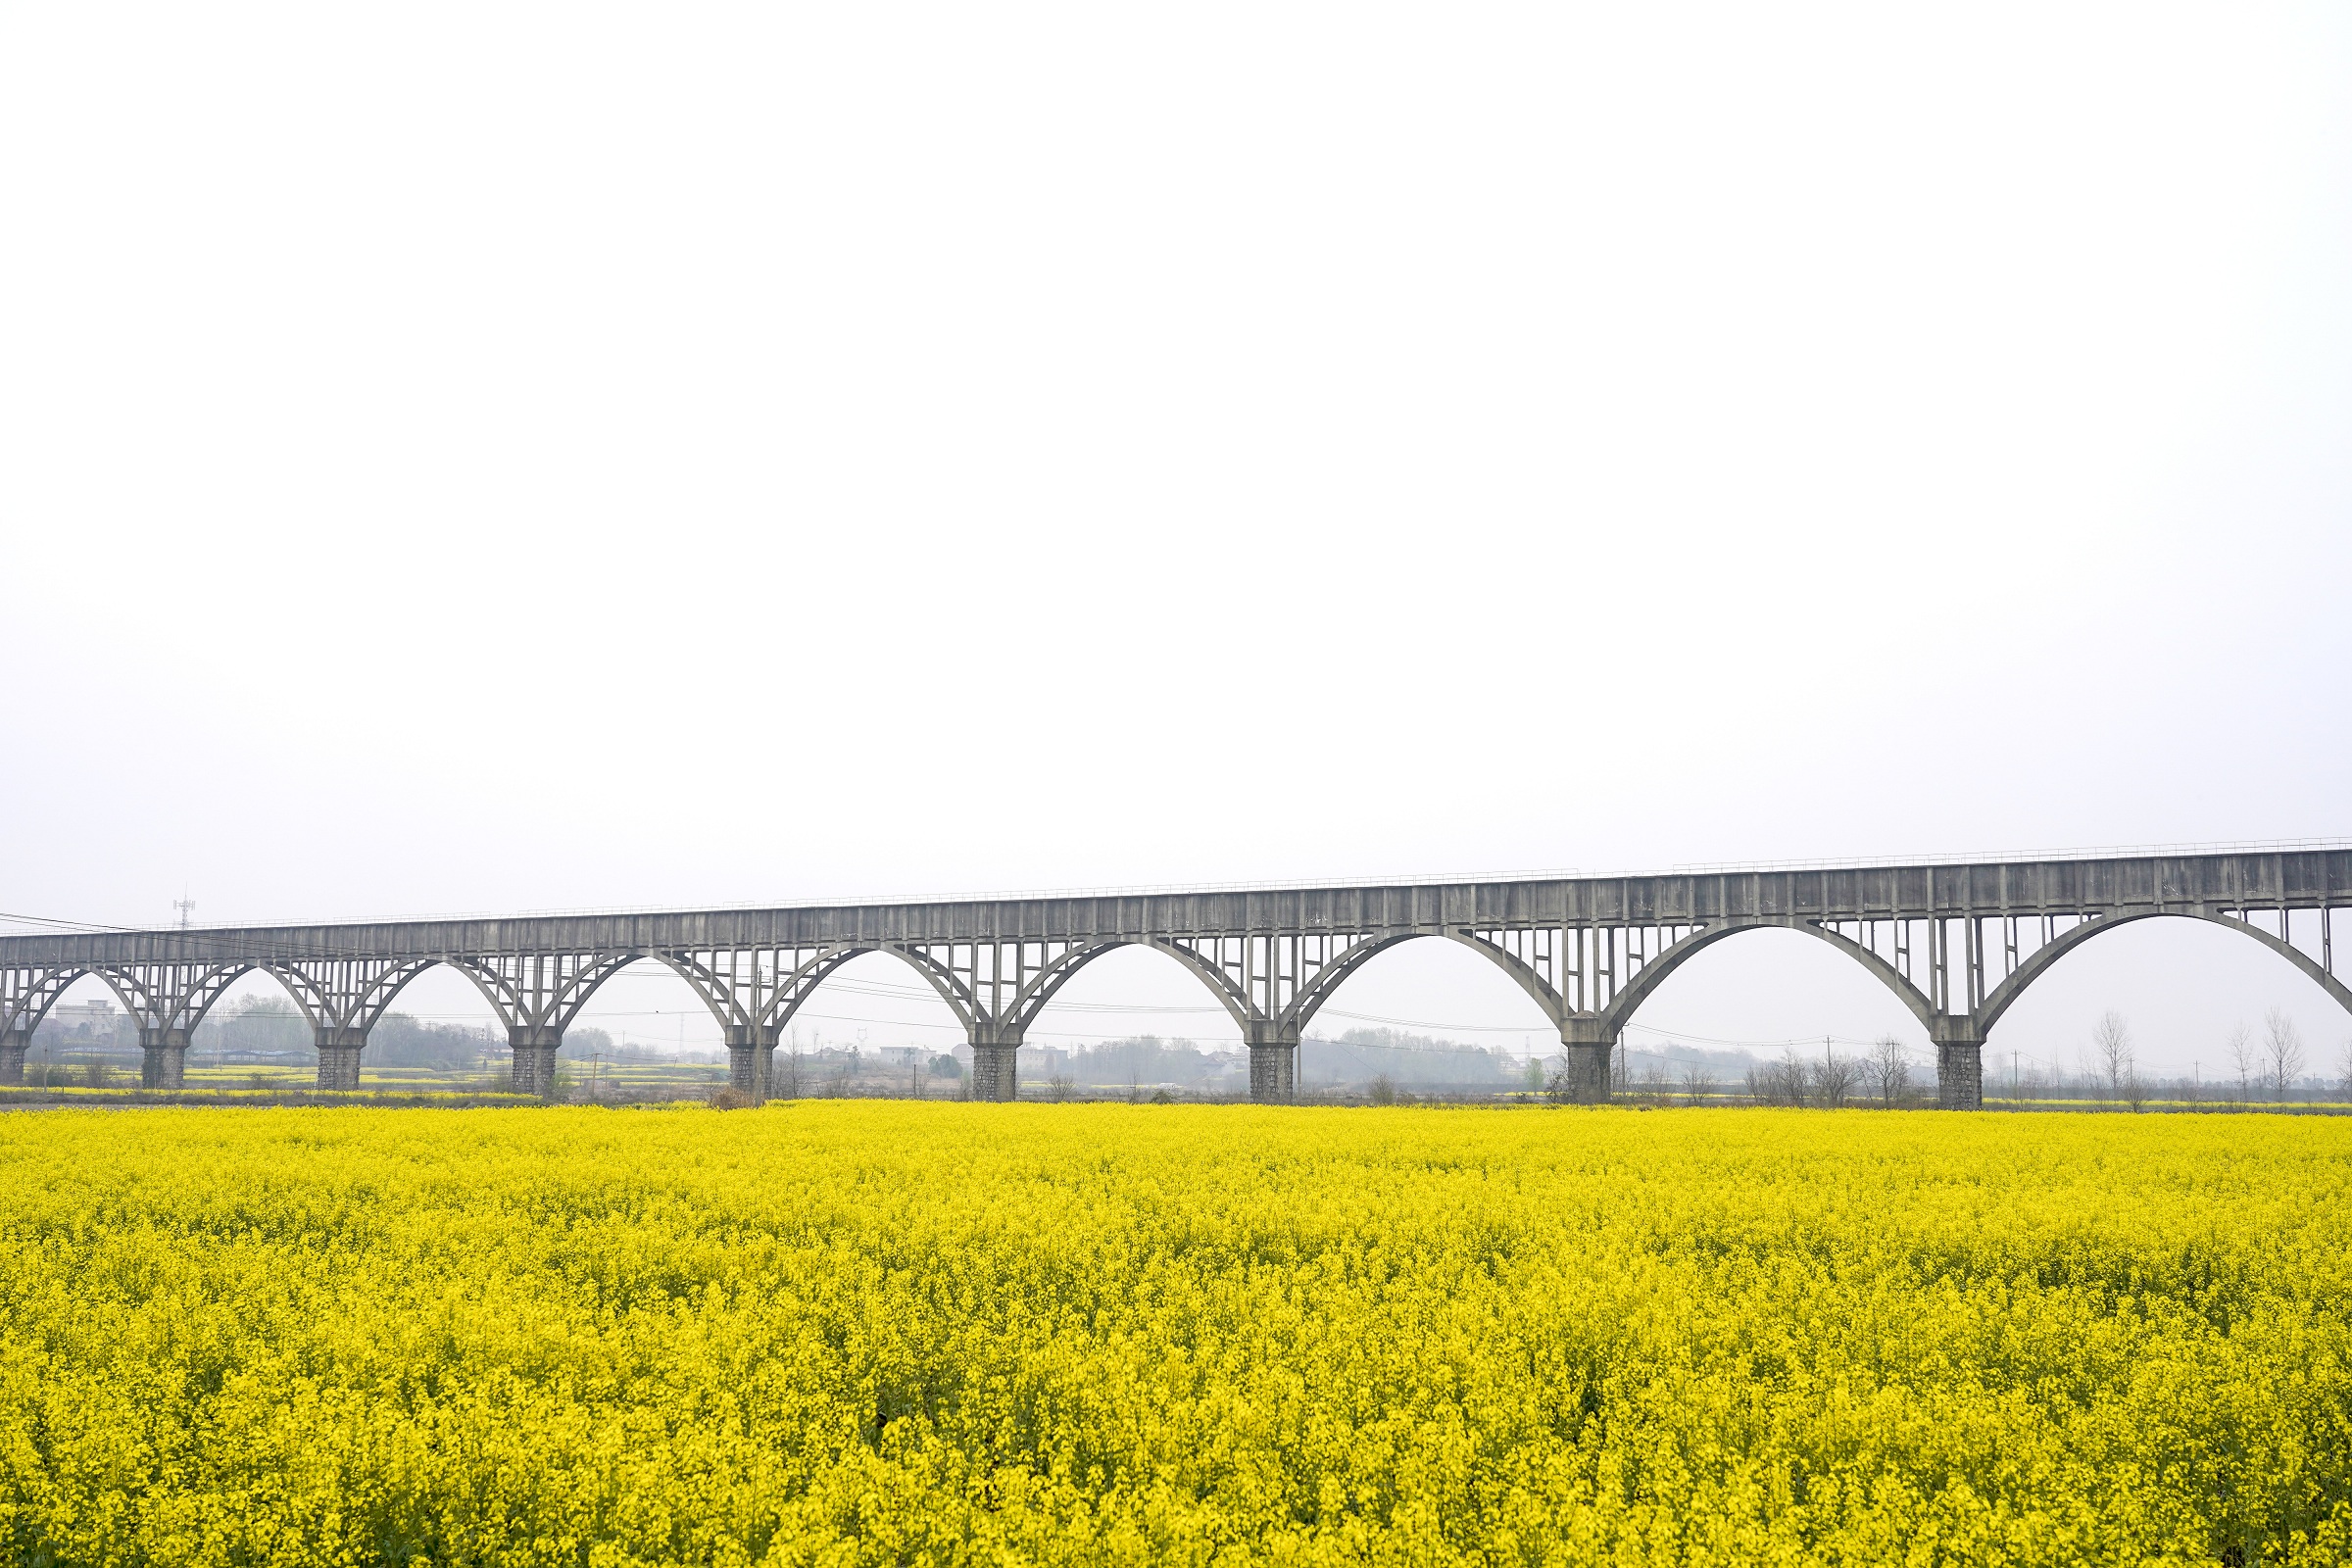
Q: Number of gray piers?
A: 9